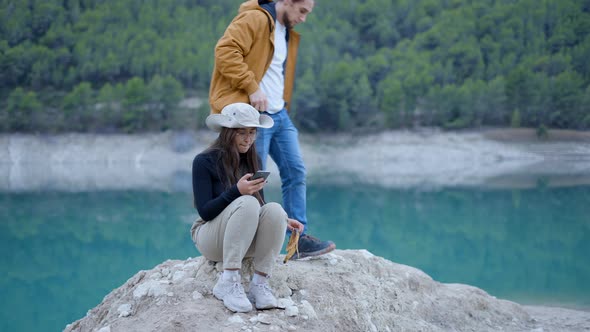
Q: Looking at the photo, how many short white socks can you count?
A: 2